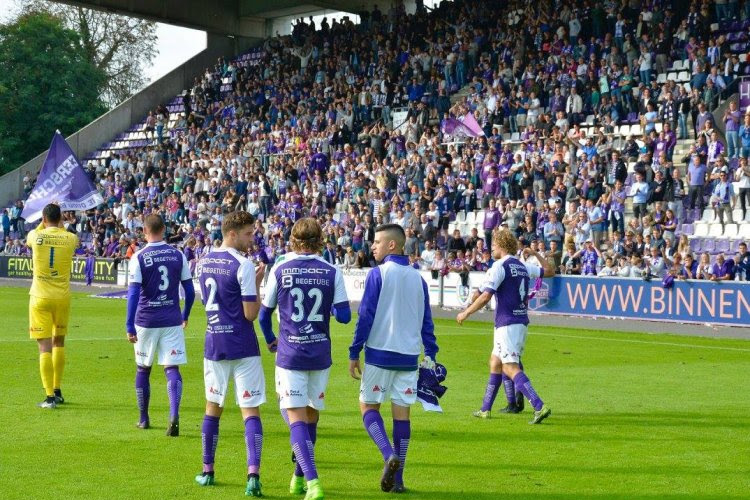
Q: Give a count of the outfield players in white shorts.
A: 5